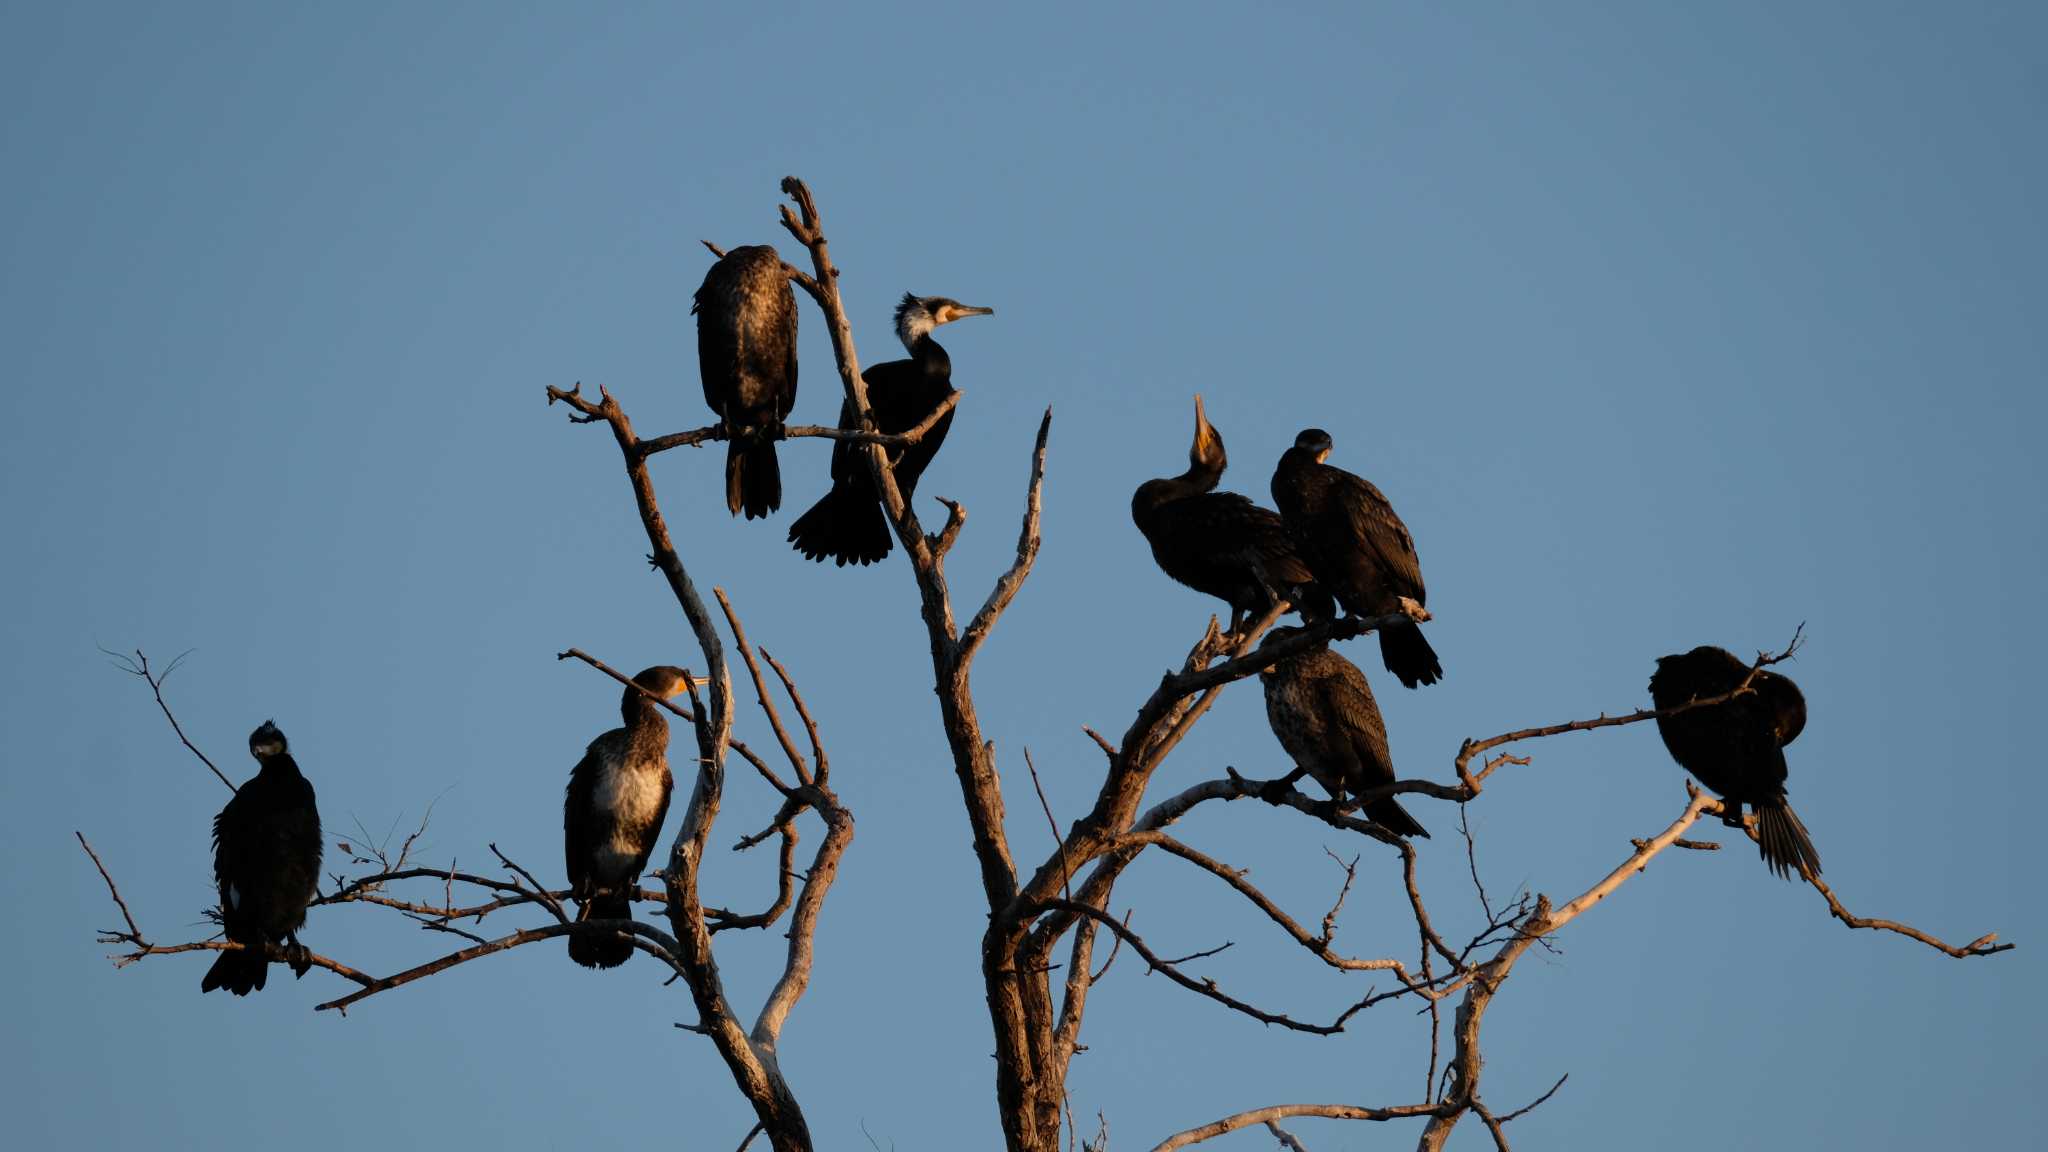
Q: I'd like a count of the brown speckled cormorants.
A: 3